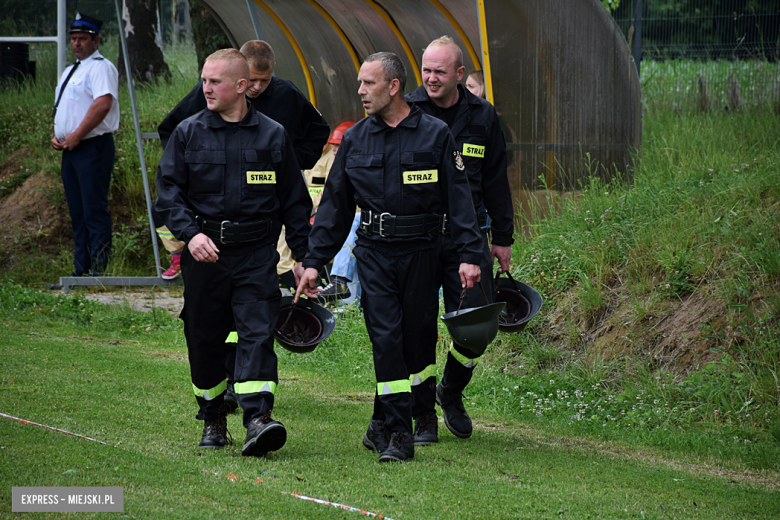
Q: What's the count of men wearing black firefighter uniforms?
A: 4